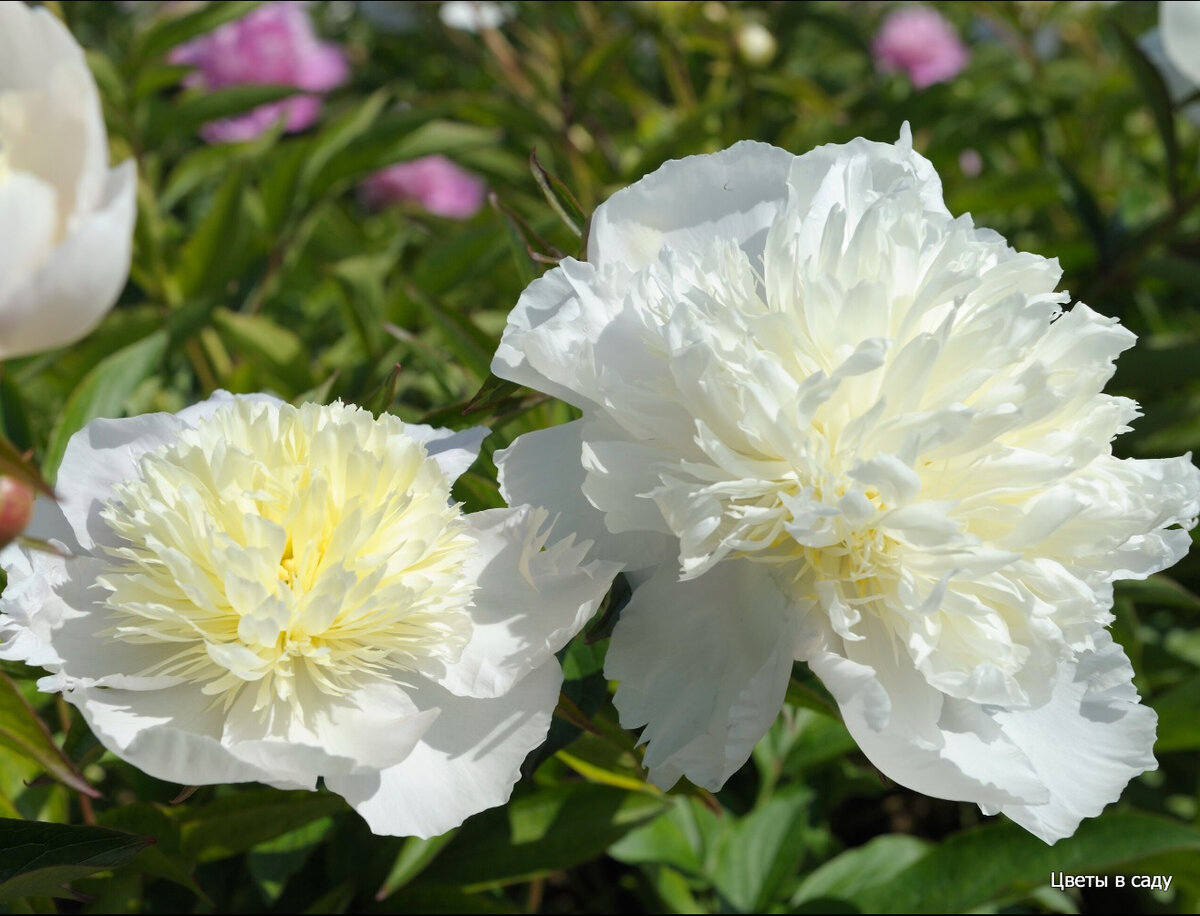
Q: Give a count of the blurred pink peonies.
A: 3